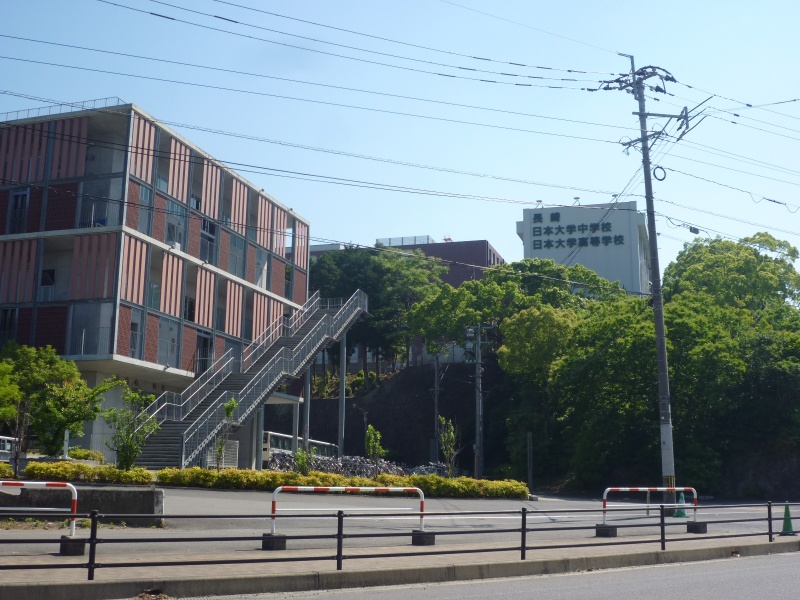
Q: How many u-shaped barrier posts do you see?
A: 3